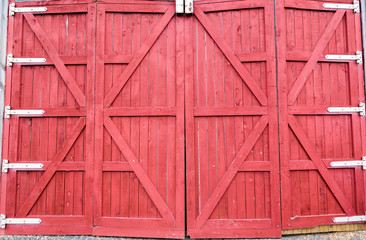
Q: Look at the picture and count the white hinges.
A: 10